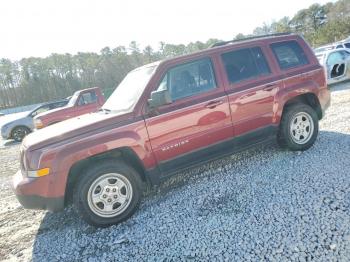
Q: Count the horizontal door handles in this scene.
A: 2